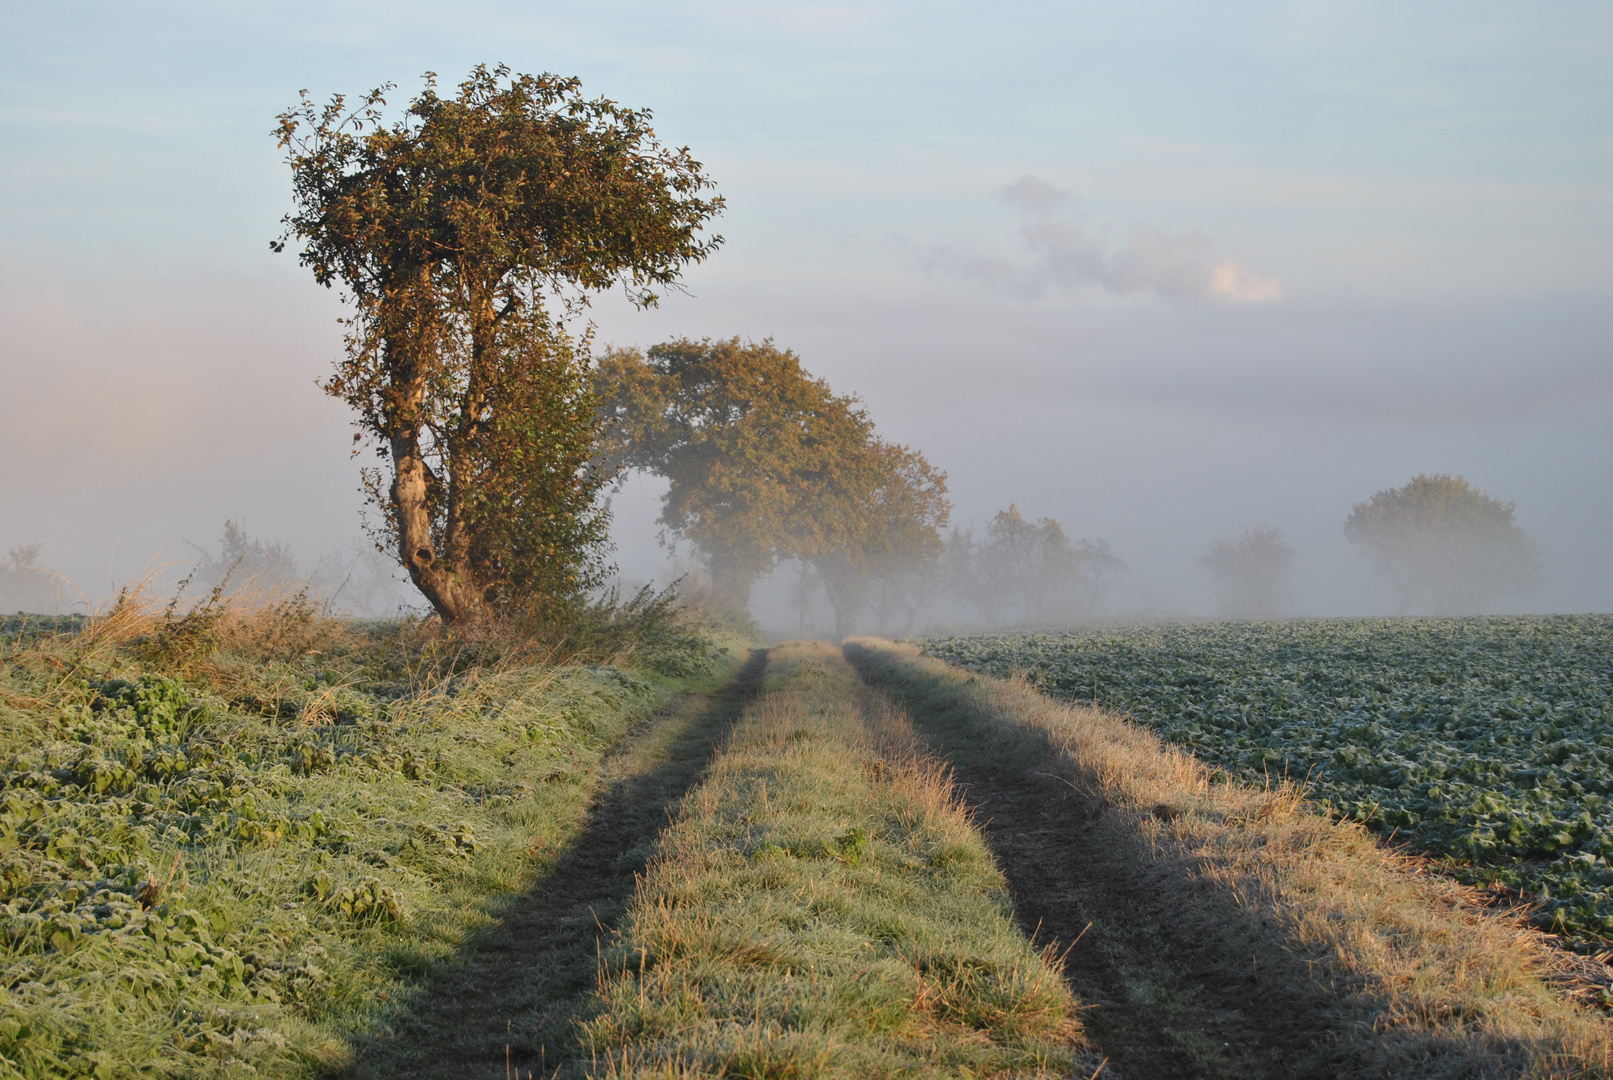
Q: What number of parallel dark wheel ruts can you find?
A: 2